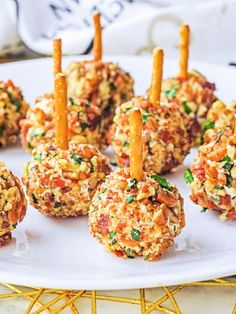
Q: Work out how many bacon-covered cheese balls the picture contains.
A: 10